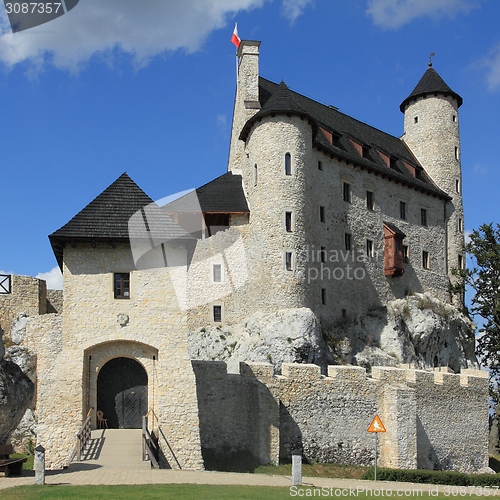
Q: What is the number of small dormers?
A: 4